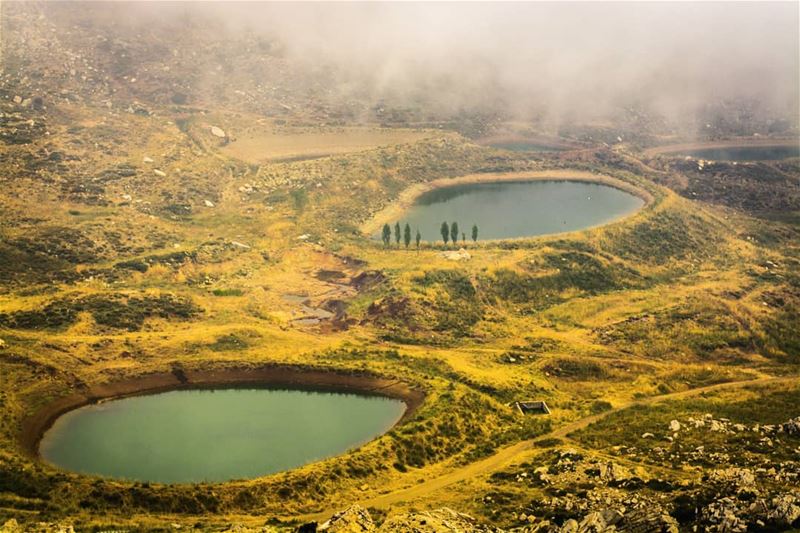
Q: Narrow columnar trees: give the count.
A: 8